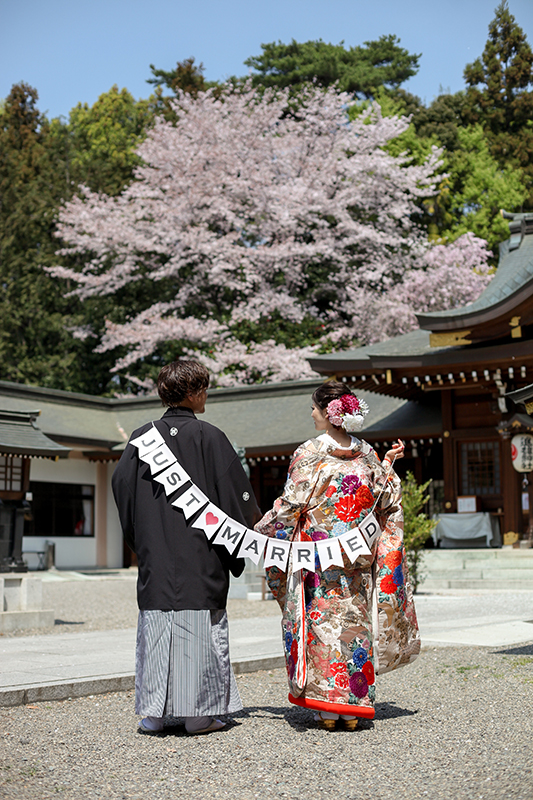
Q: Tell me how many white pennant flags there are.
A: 12